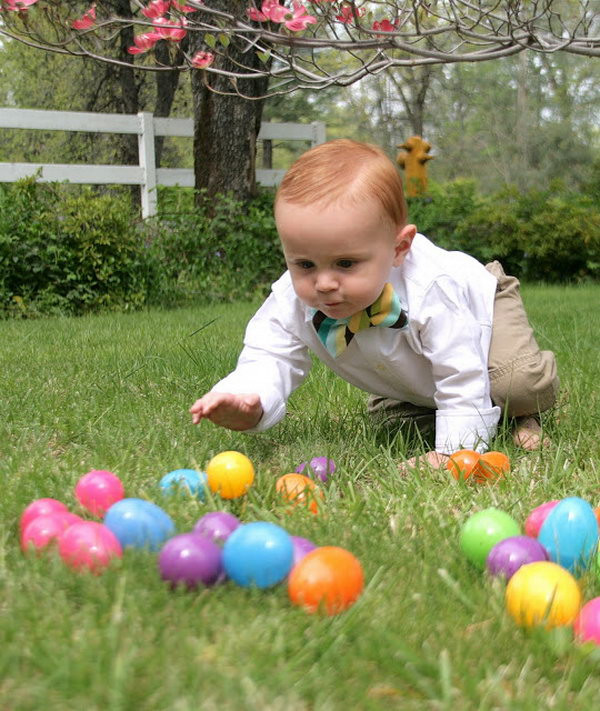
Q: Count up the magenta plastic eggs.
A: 6